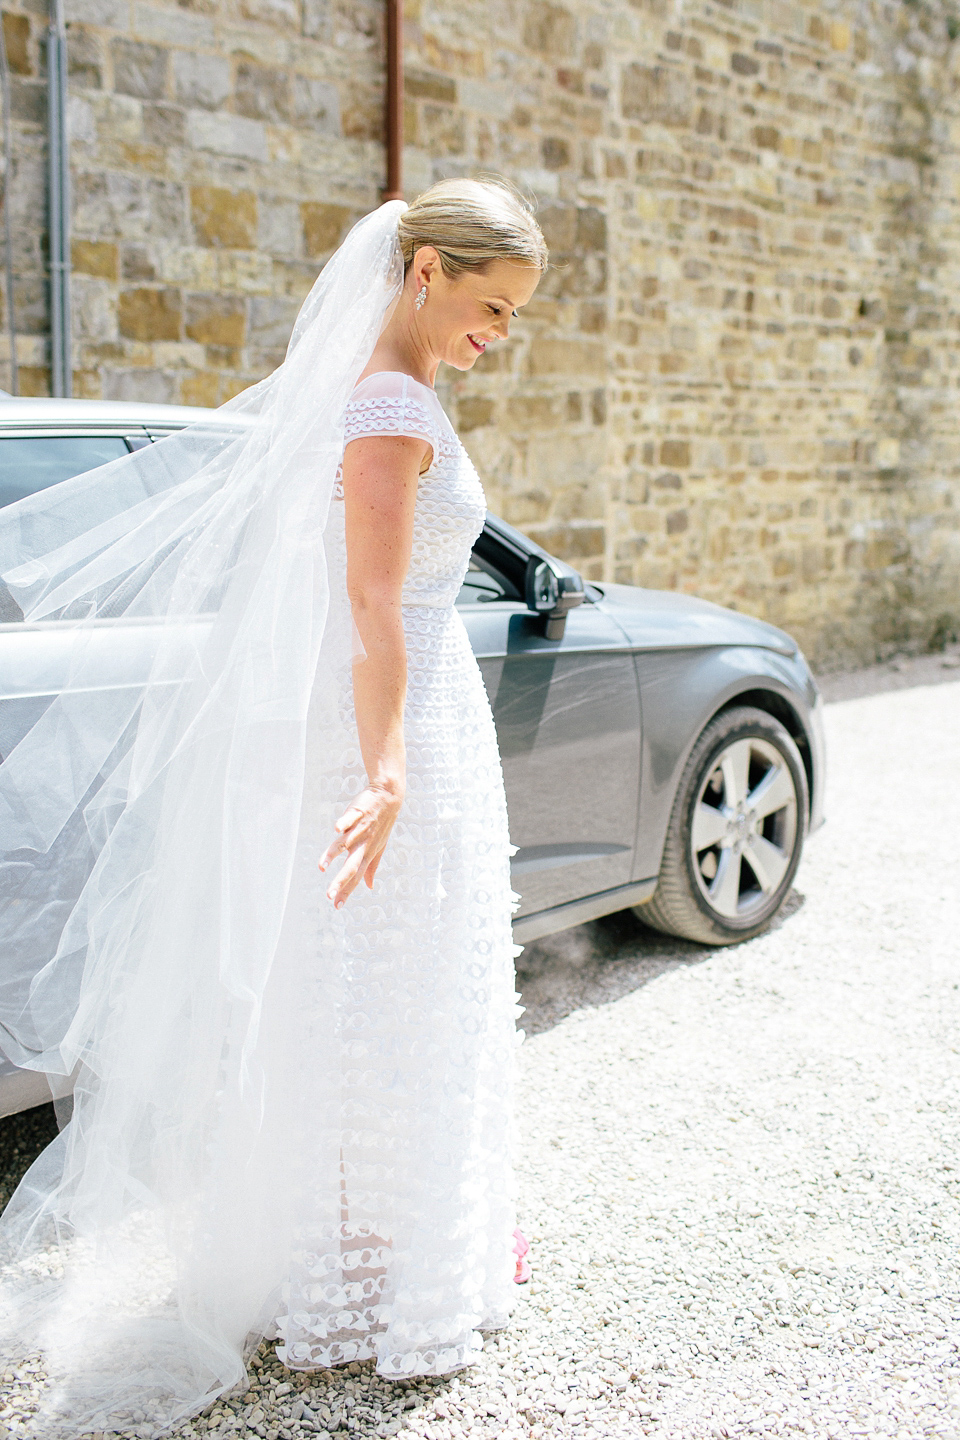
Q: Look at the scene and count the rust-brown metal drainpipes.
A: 1